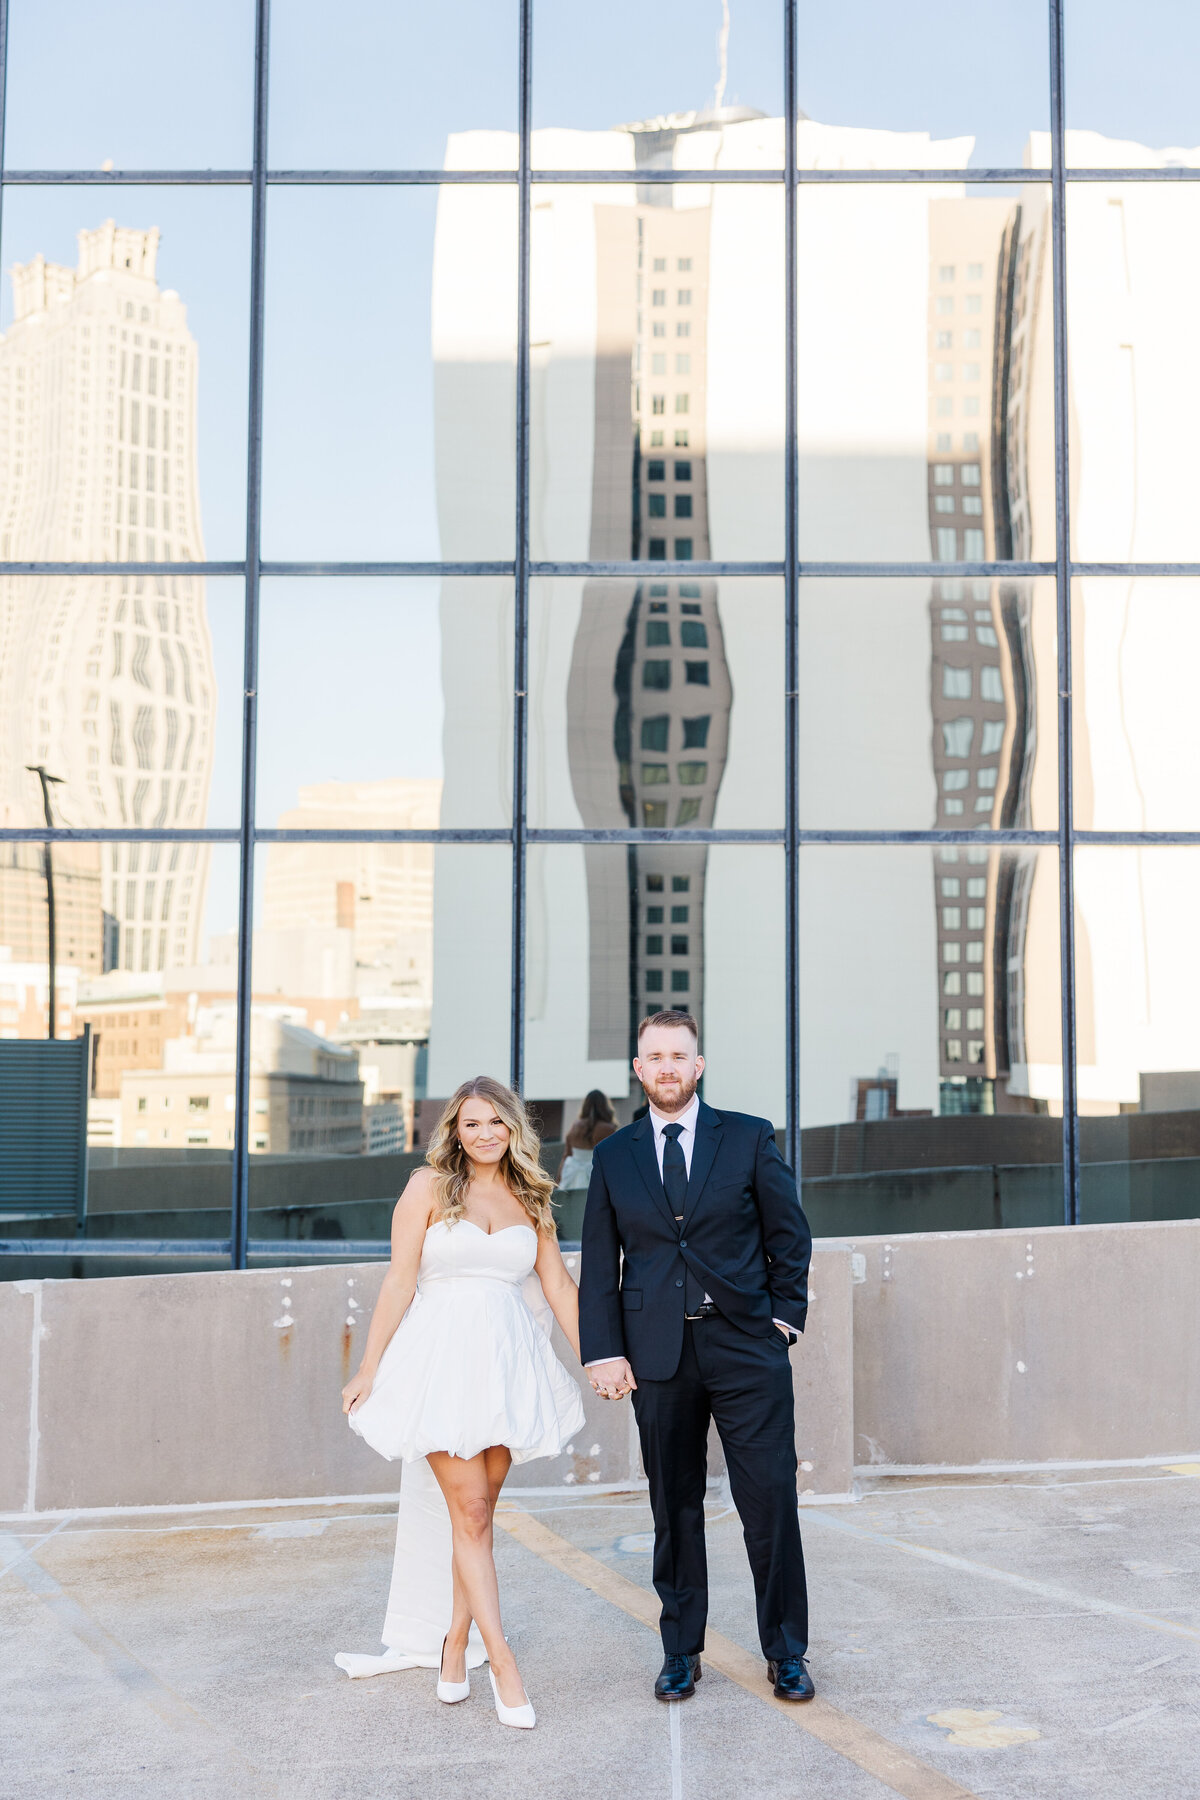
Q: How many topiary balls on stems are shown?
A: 0